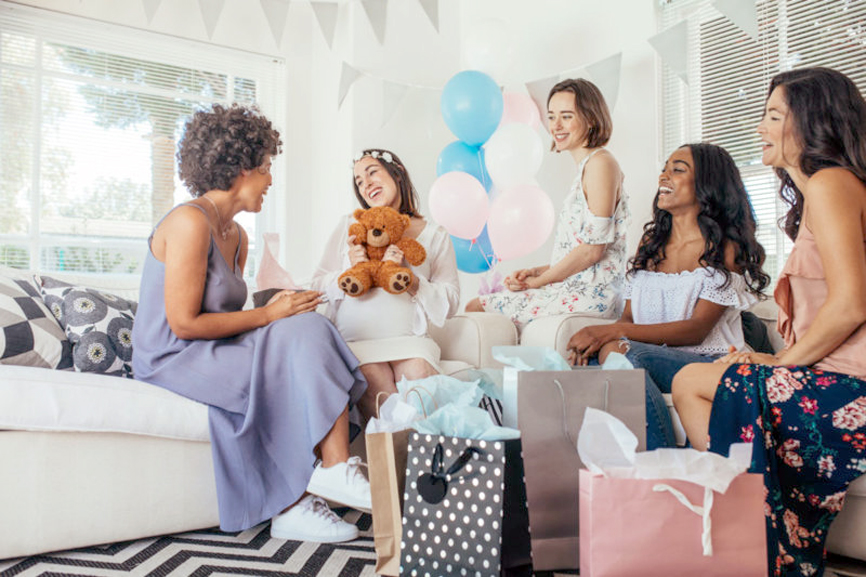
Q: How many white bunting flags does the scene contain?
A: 12